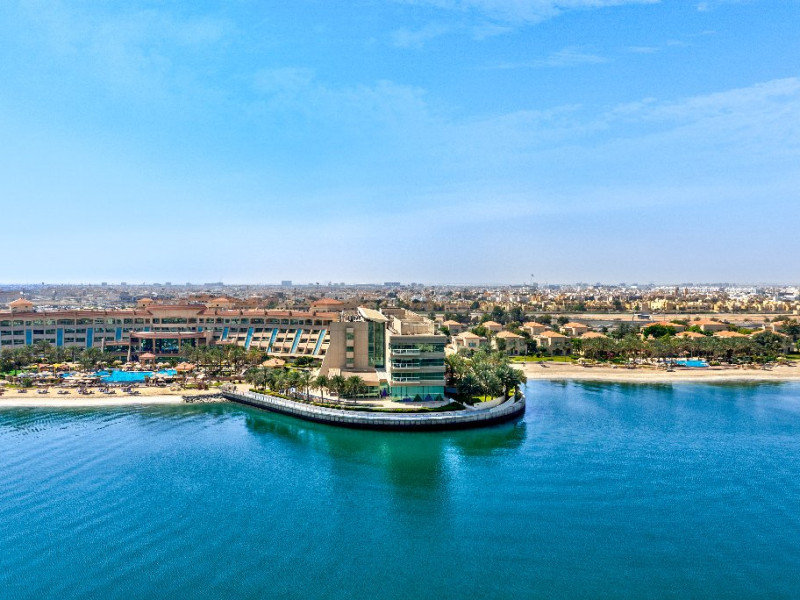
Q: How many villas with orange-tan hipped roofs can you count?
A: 14